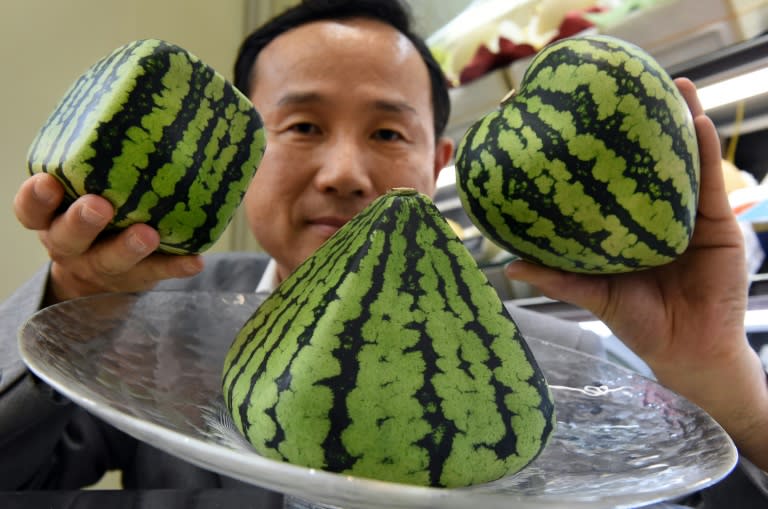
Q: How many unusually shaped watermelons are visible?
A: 3